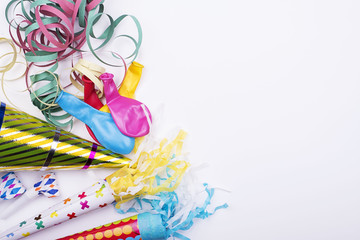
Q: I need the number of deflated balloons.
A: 4